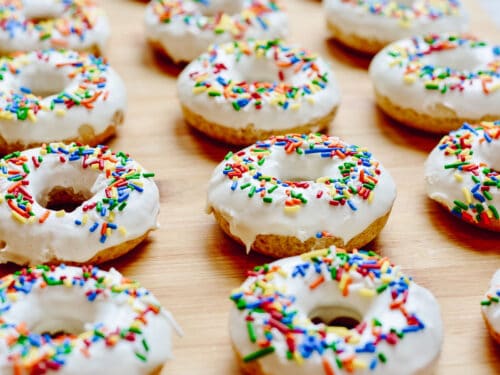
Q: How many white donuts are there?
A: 12